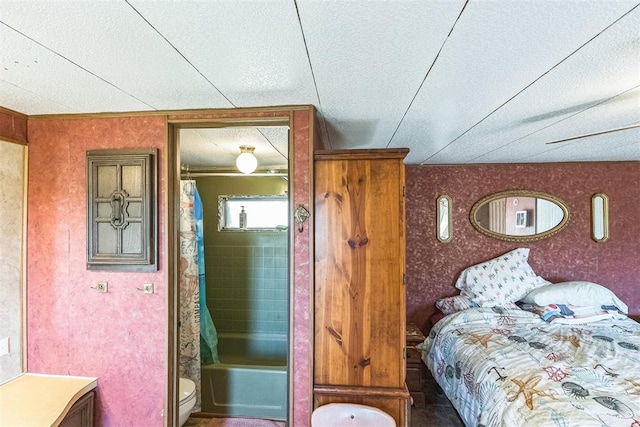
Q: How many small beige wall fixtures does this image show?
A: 2